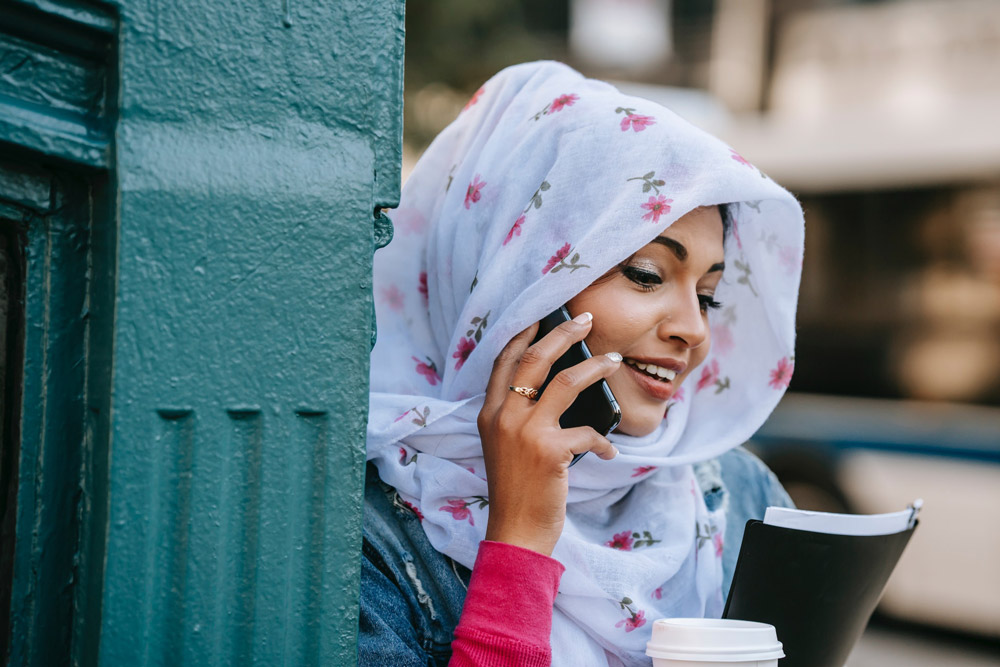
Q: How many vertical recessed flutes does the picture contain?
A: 3